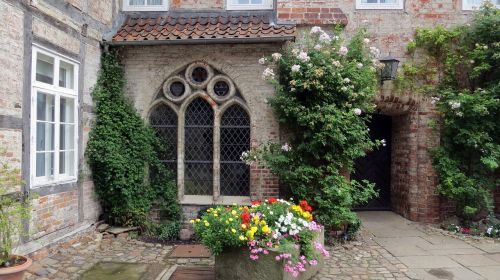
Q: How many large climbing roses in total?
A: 2